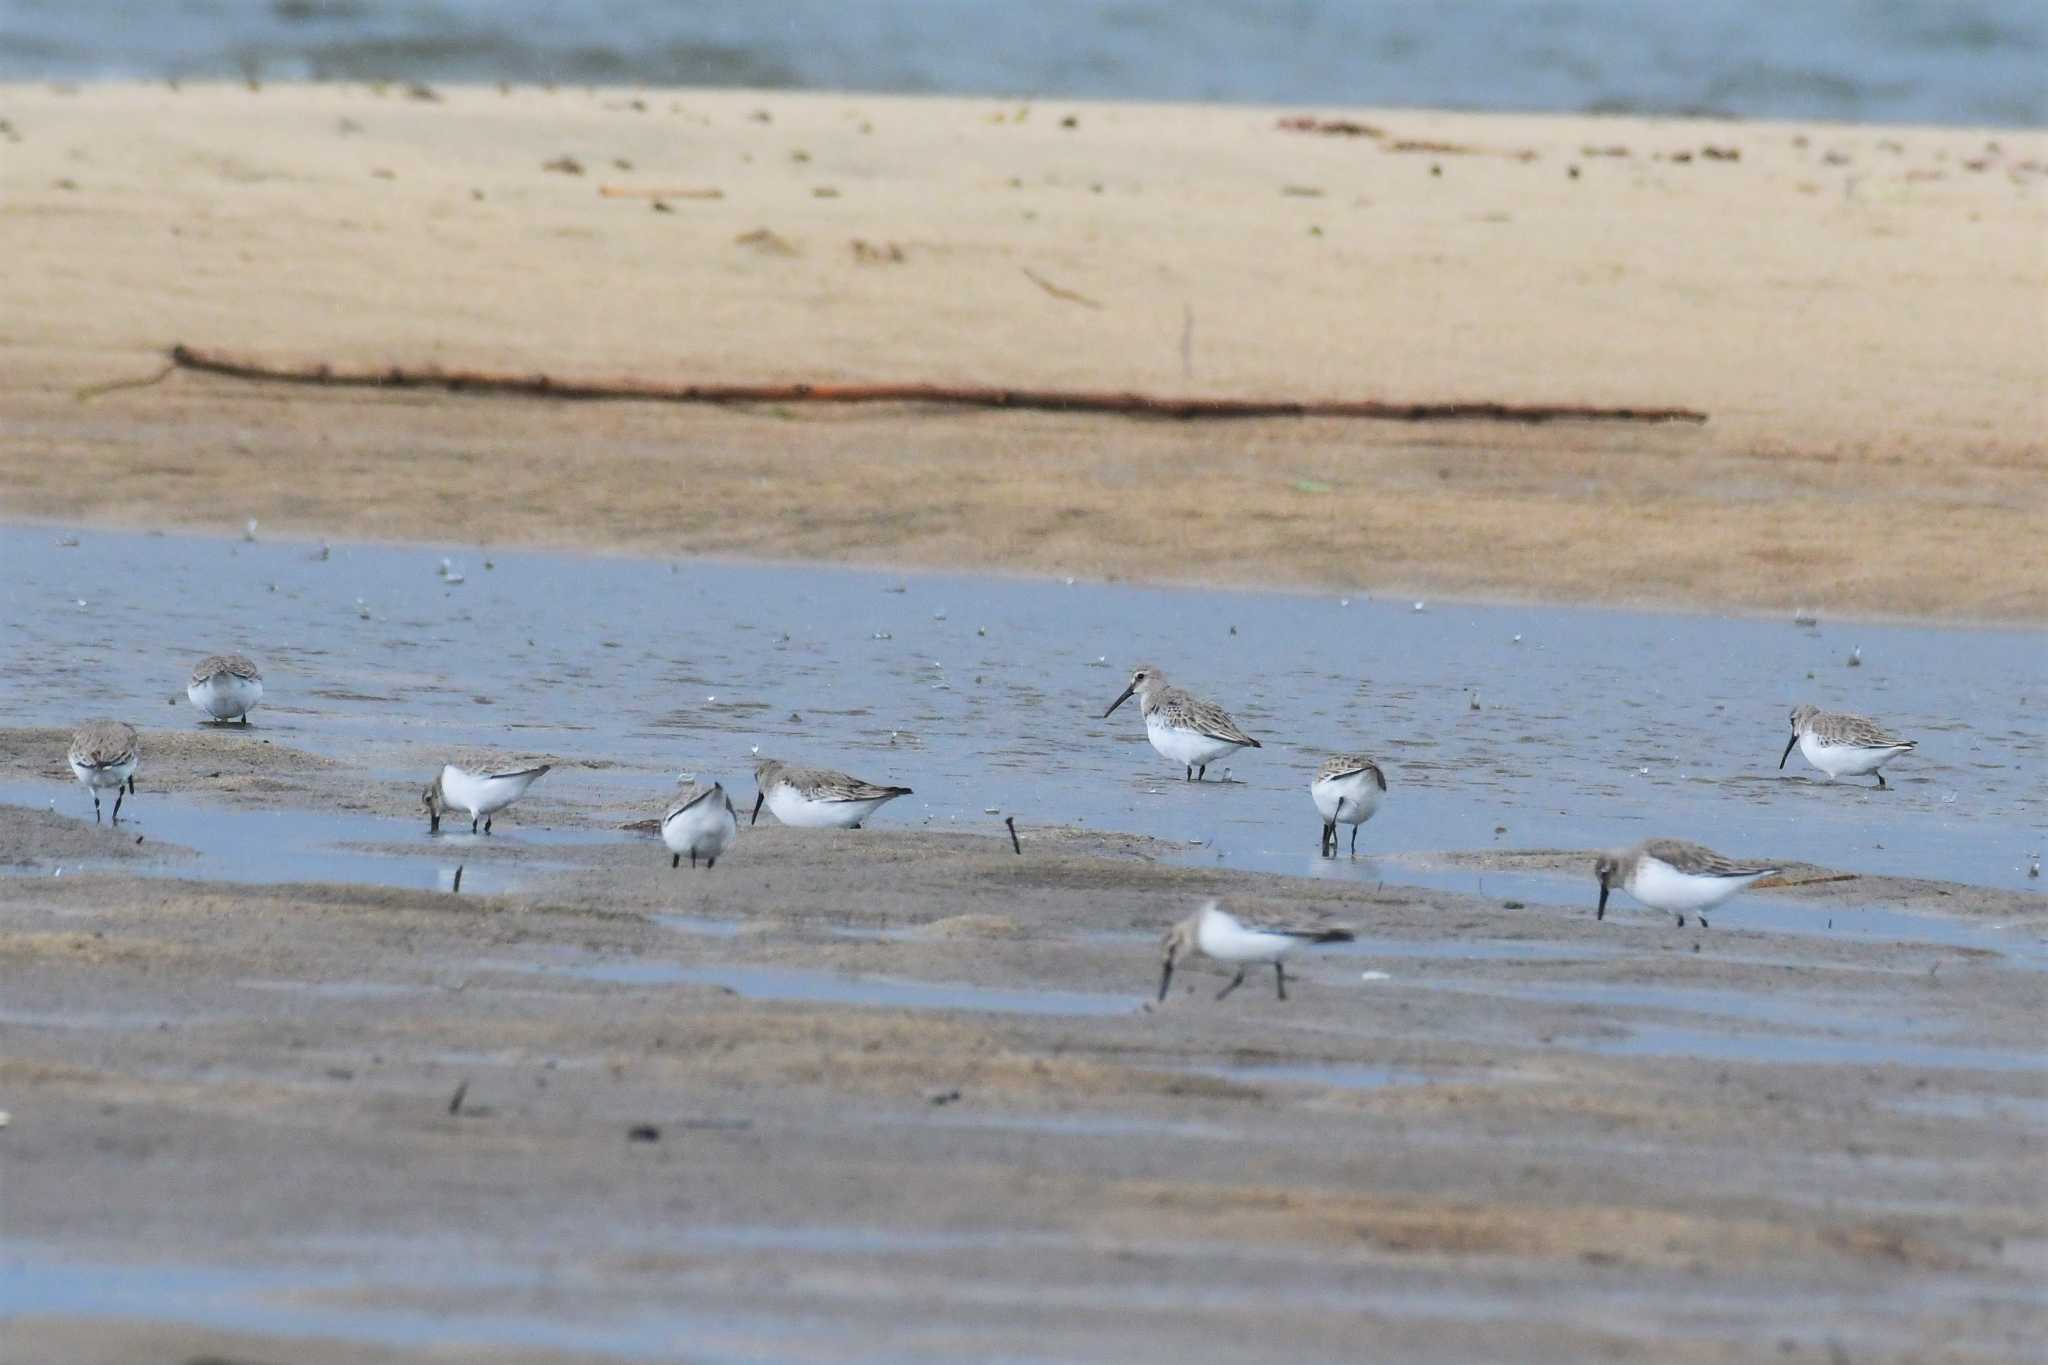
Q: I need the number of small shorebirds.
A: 10